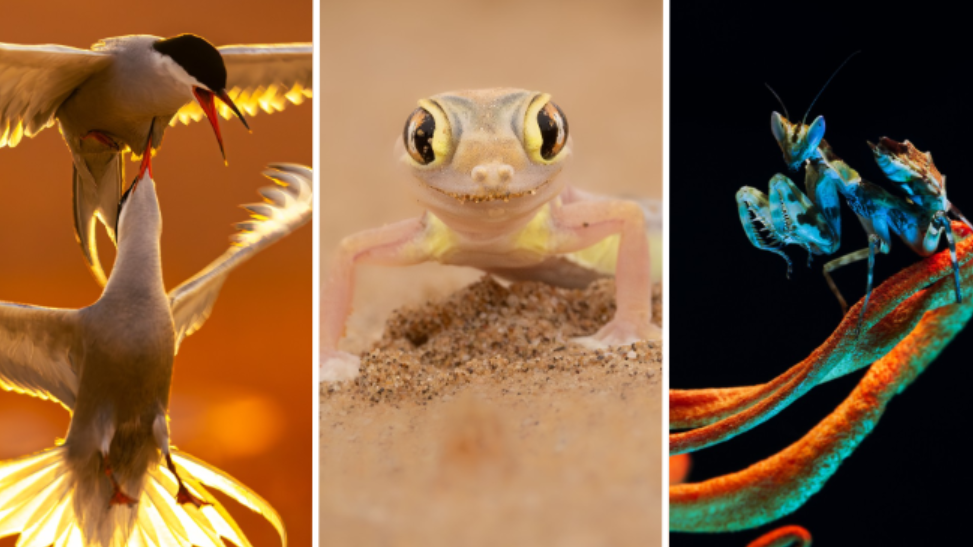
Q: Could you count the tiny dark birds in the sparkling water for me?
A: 0